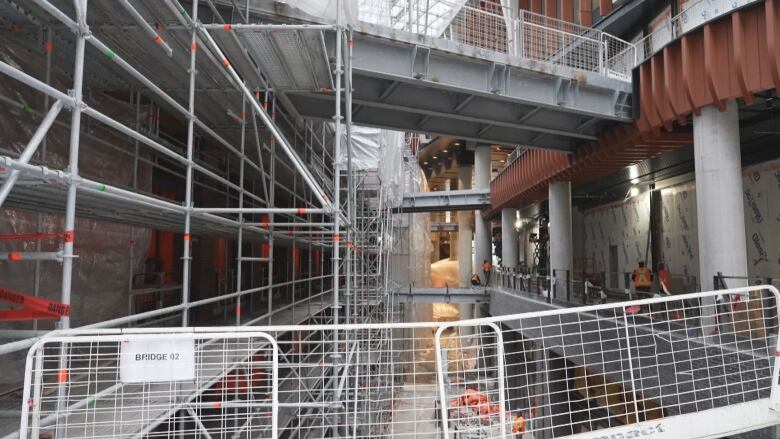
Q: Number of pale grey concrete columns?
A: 5